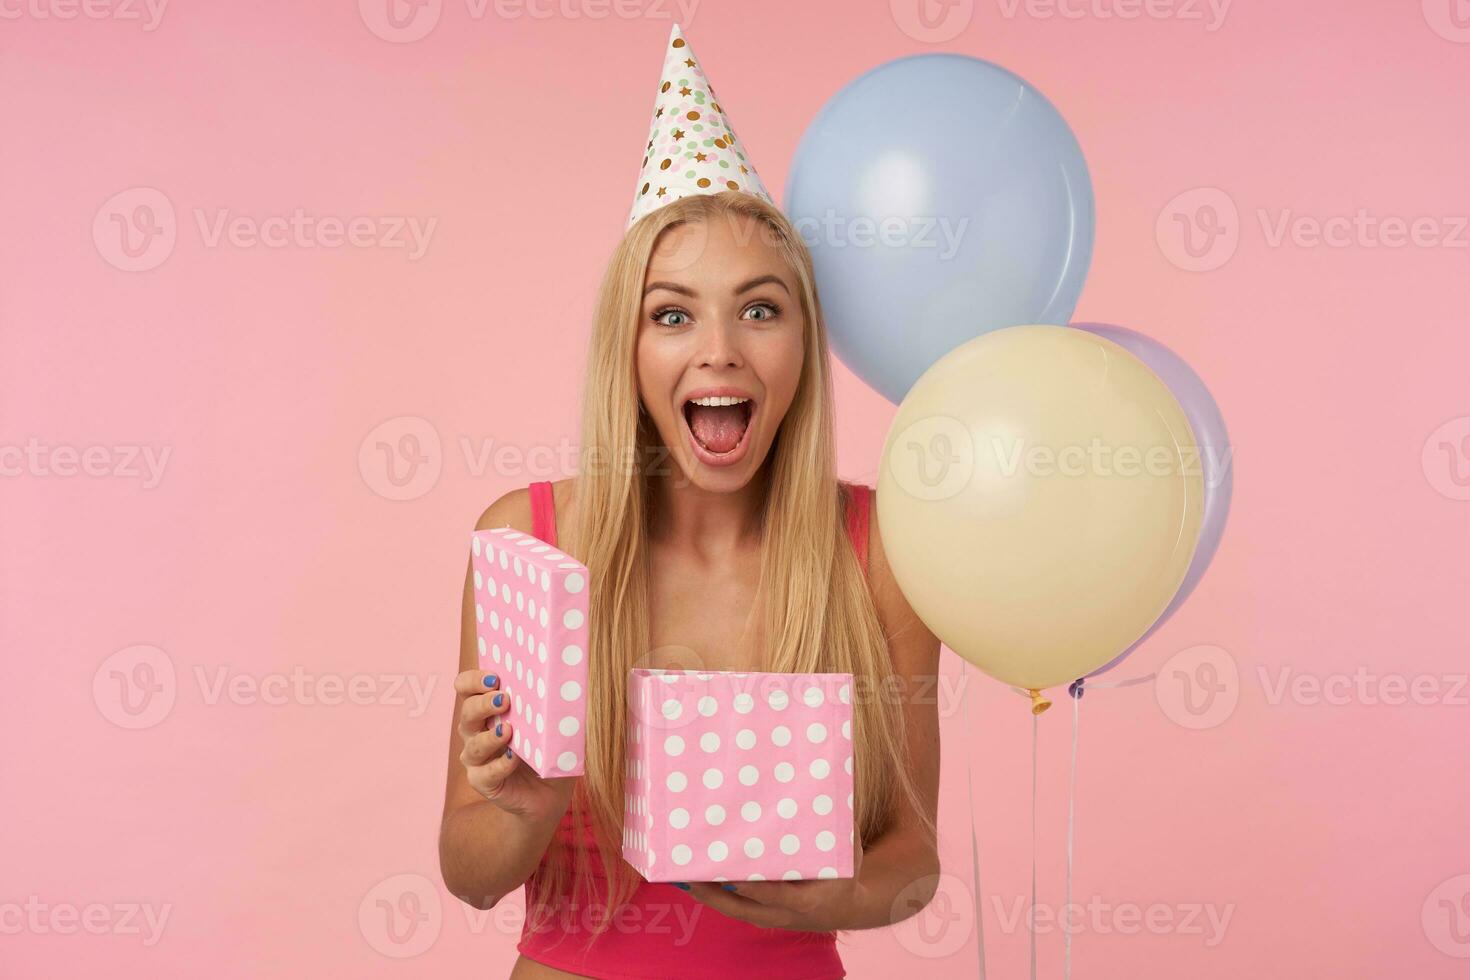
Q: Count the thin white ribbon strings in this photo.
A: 3